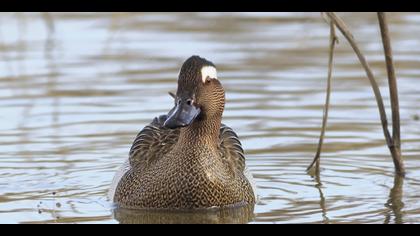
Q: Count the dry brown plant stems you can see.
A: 3